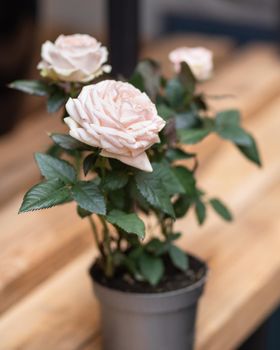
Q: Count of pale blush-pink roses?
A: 3